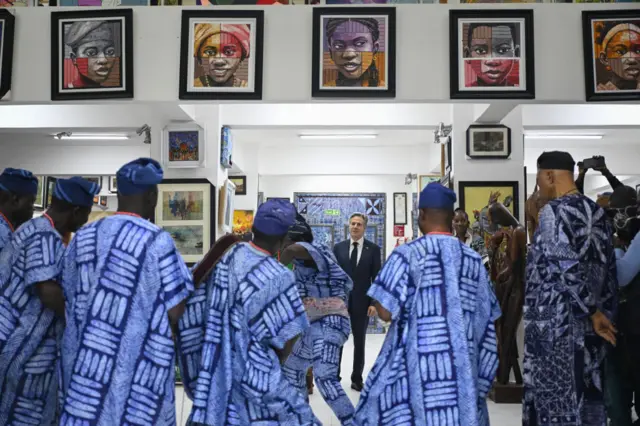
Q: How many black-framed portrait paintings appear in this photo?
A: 5